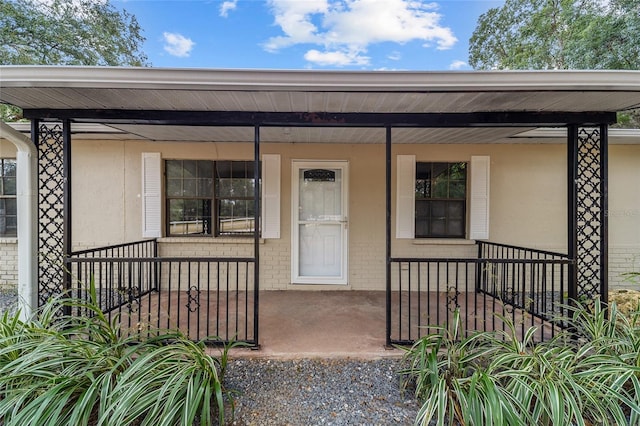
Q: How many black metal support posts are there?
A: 4